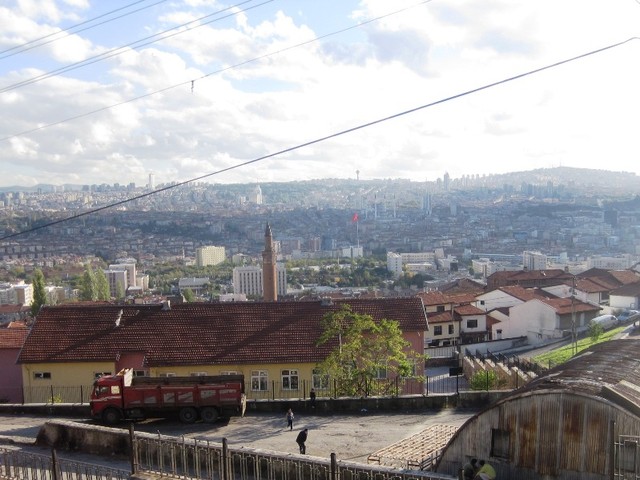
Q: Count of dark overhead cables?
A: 6